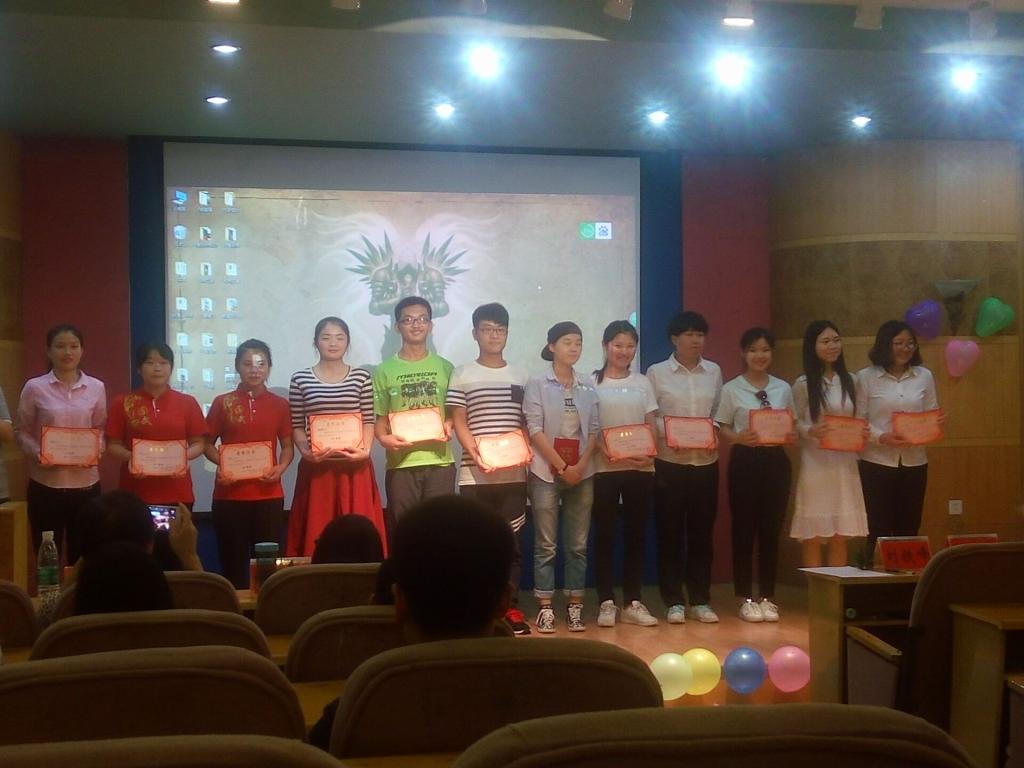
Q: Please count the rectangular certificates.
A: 11